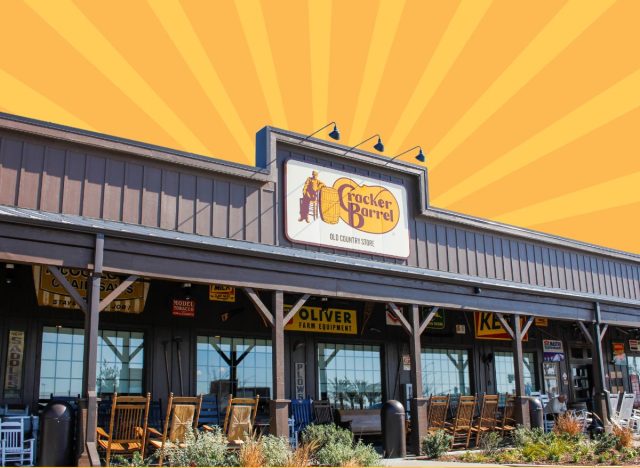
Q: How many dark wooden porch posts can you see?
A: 5